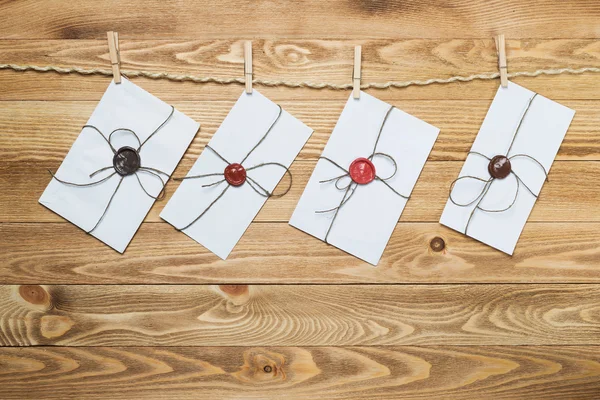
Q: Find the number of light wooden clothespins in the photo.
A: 4